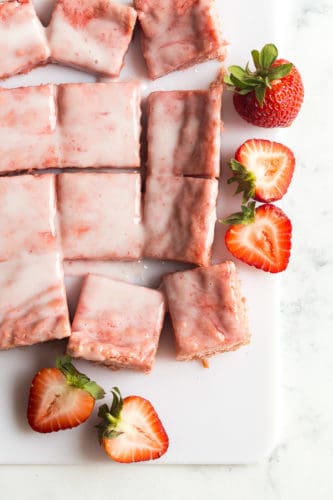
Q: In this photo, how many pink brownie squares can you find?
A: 12